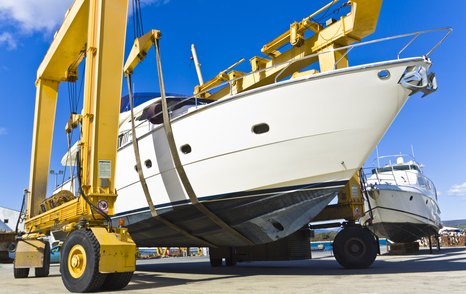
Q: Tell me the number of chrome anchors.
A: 1